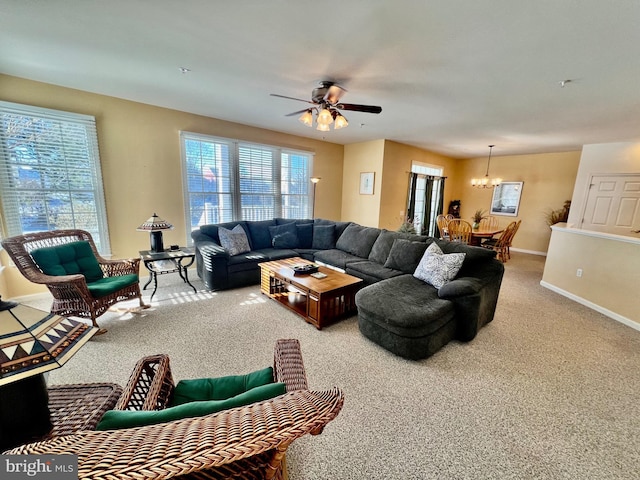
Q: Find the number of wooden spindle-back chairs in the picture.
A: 6